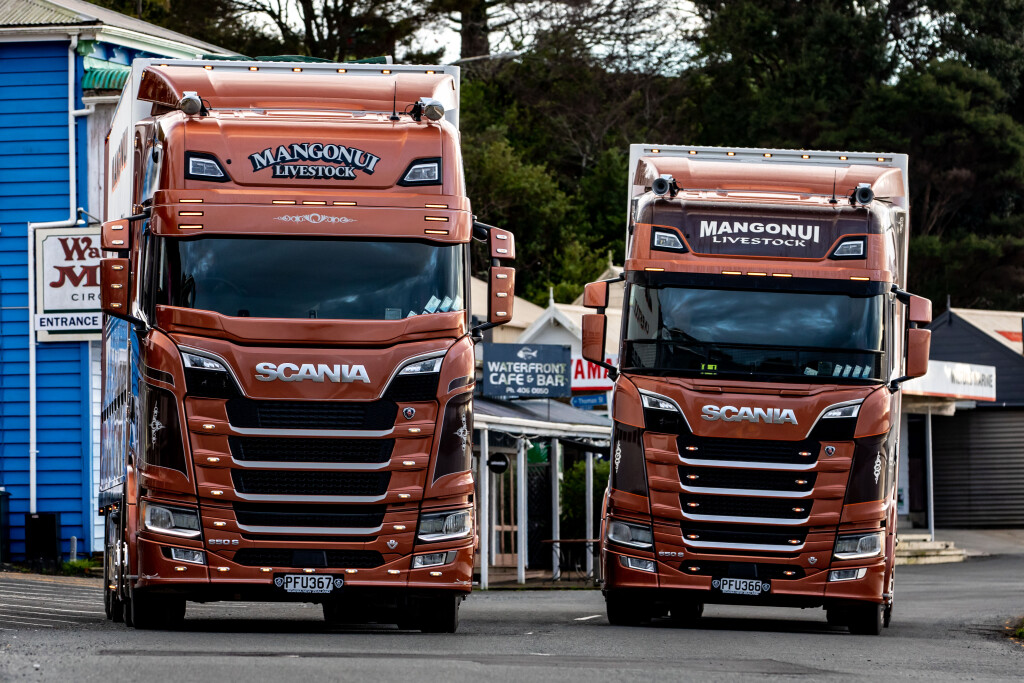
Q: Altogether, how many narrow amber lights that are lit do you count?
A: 14